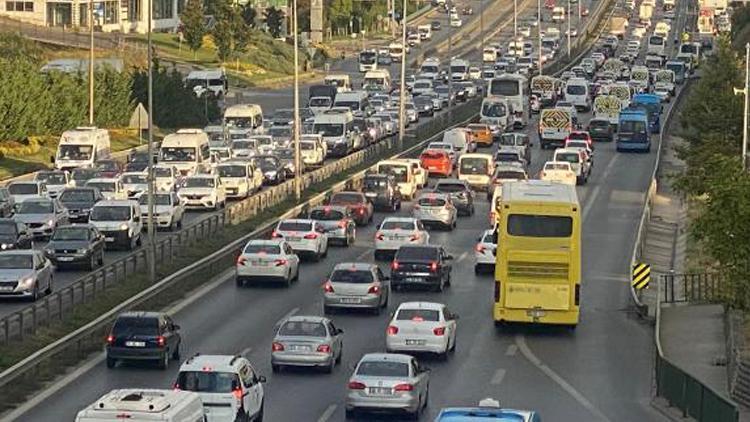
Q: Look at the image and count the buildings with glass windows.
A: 1